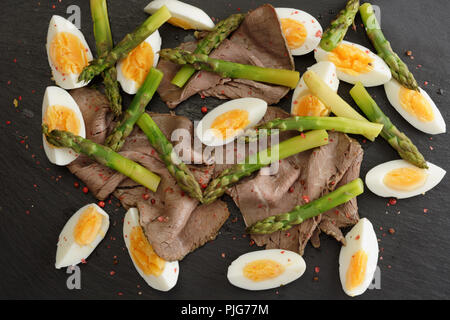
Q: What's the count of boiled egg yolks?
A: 14